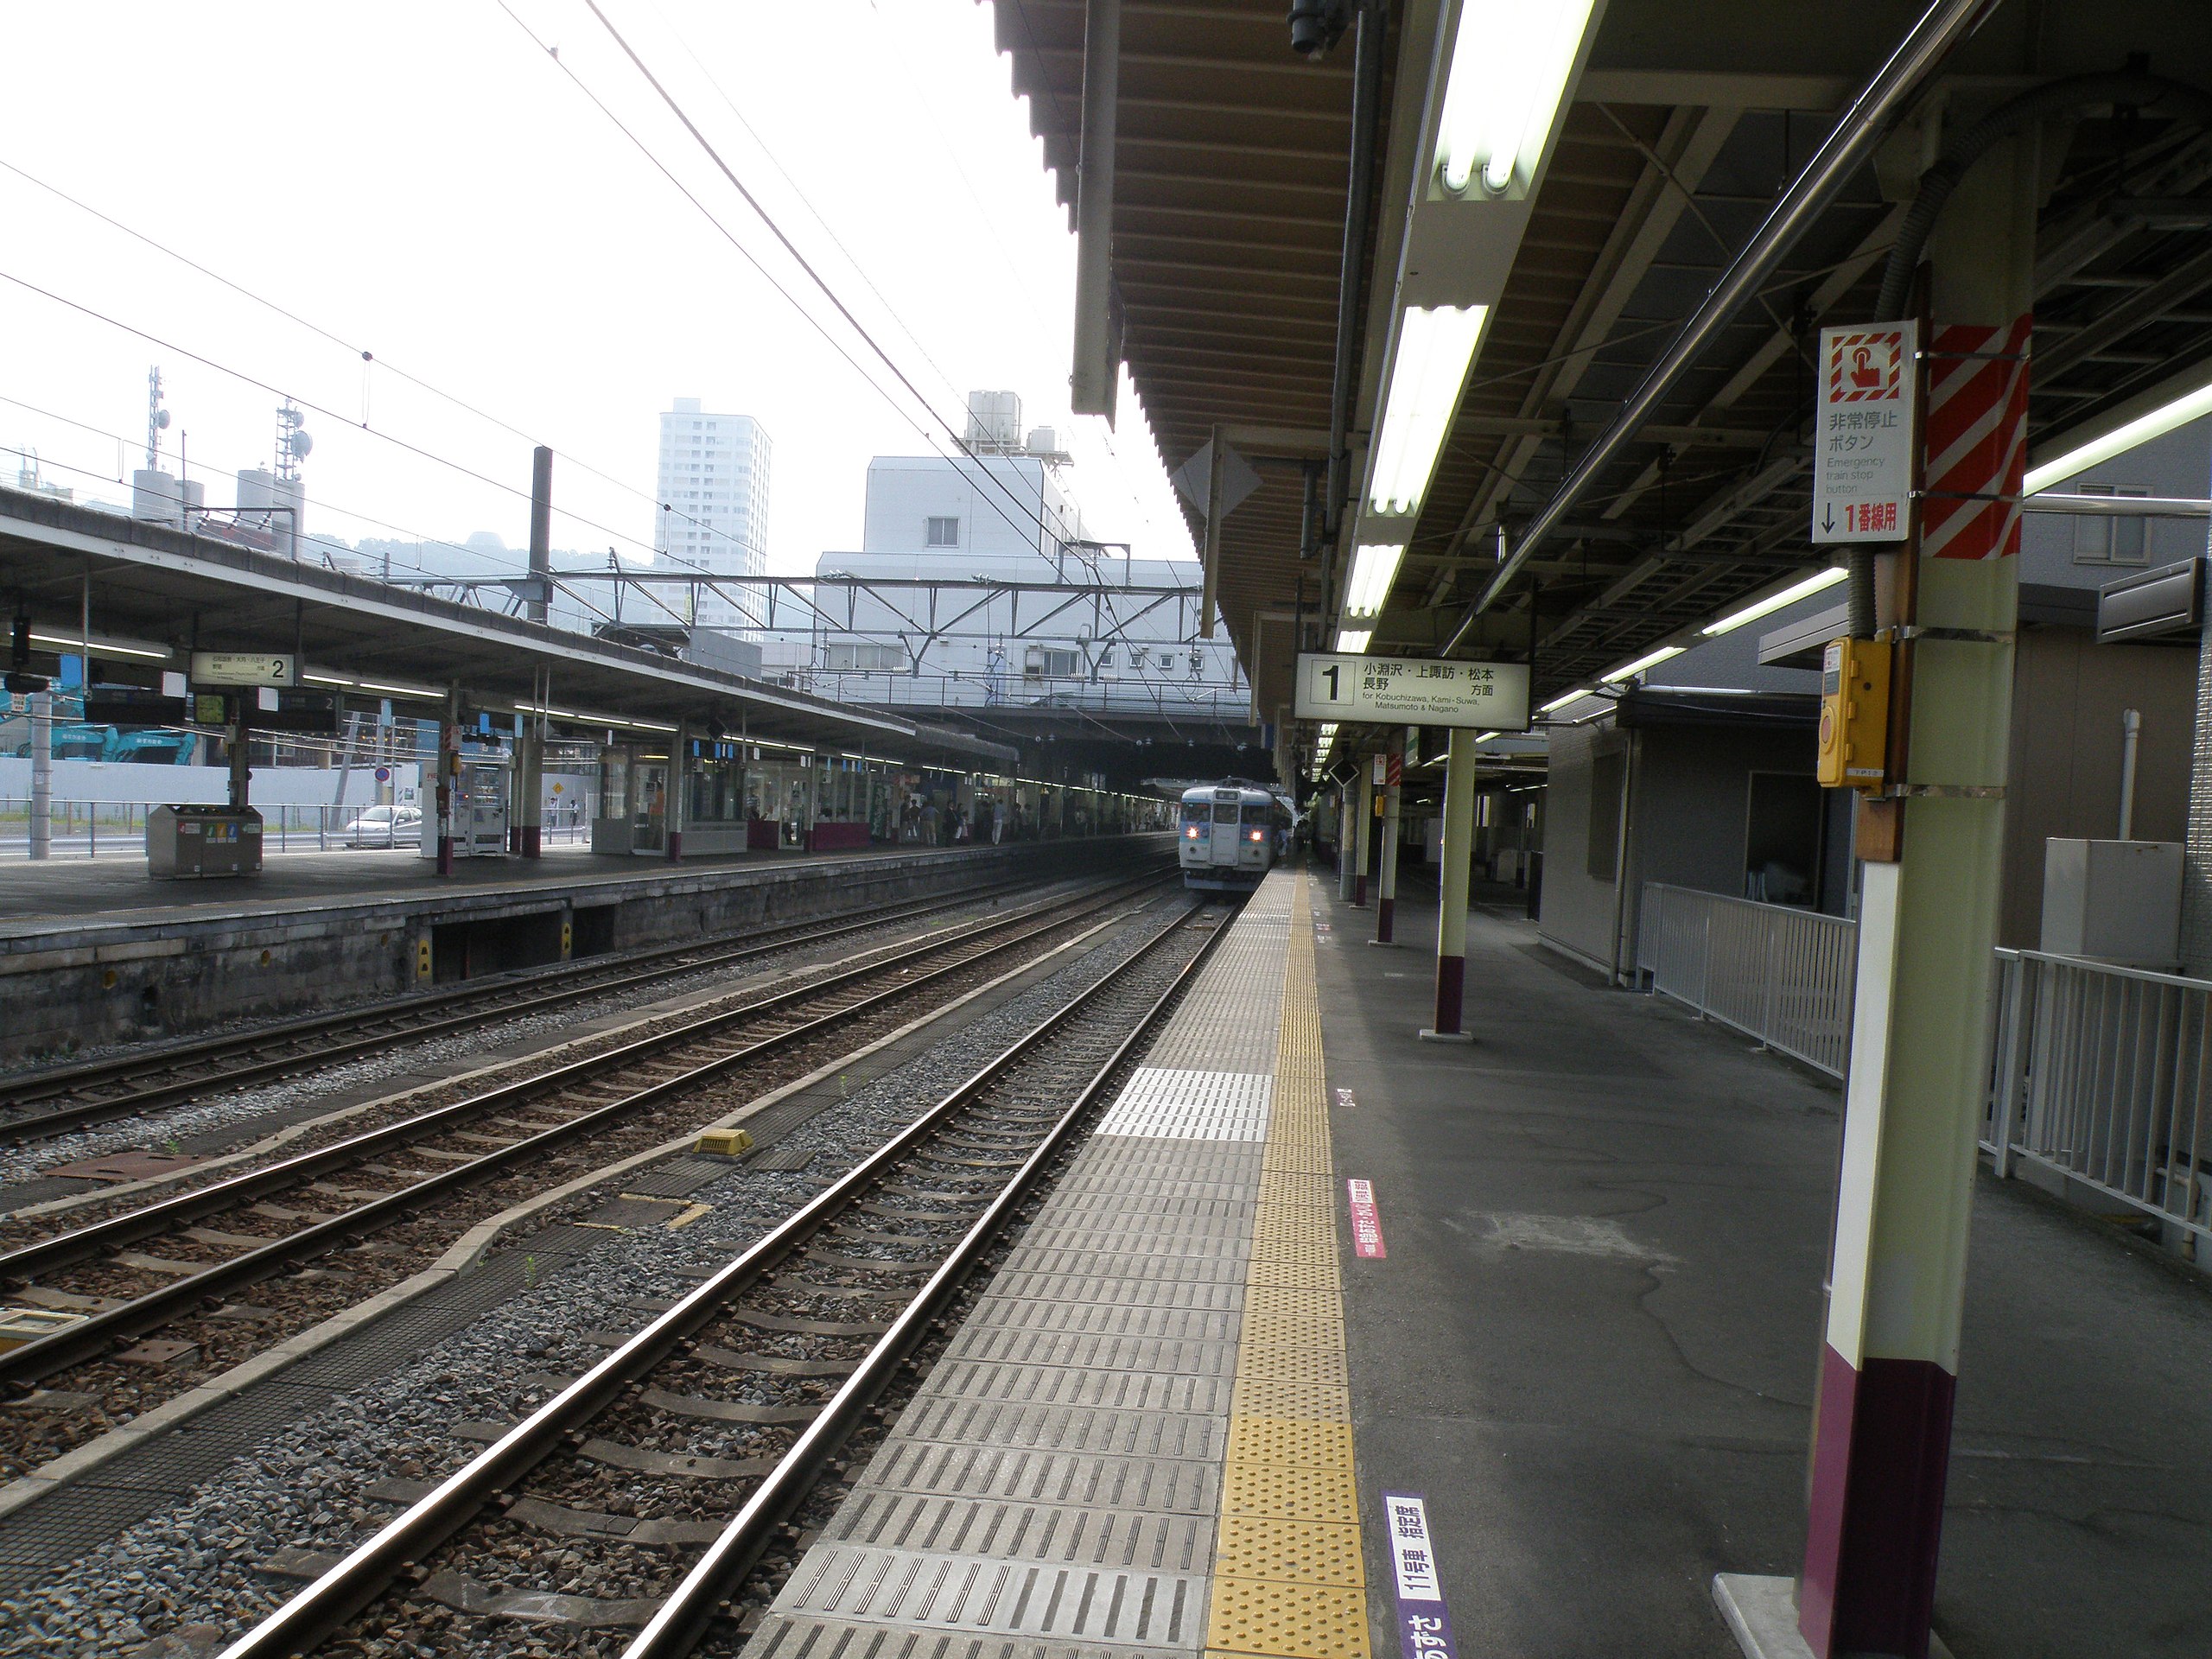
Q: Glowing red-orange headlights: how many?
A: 2